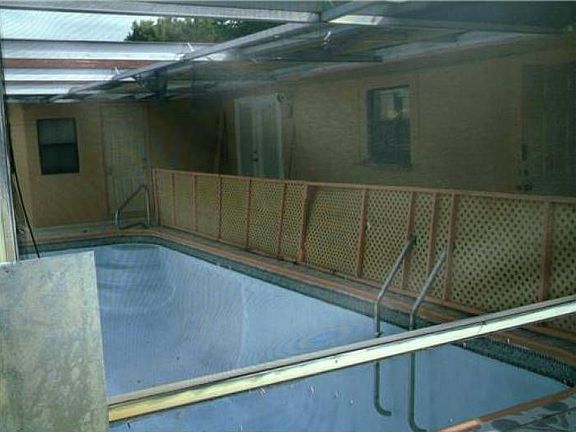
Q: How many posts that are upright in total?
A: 12